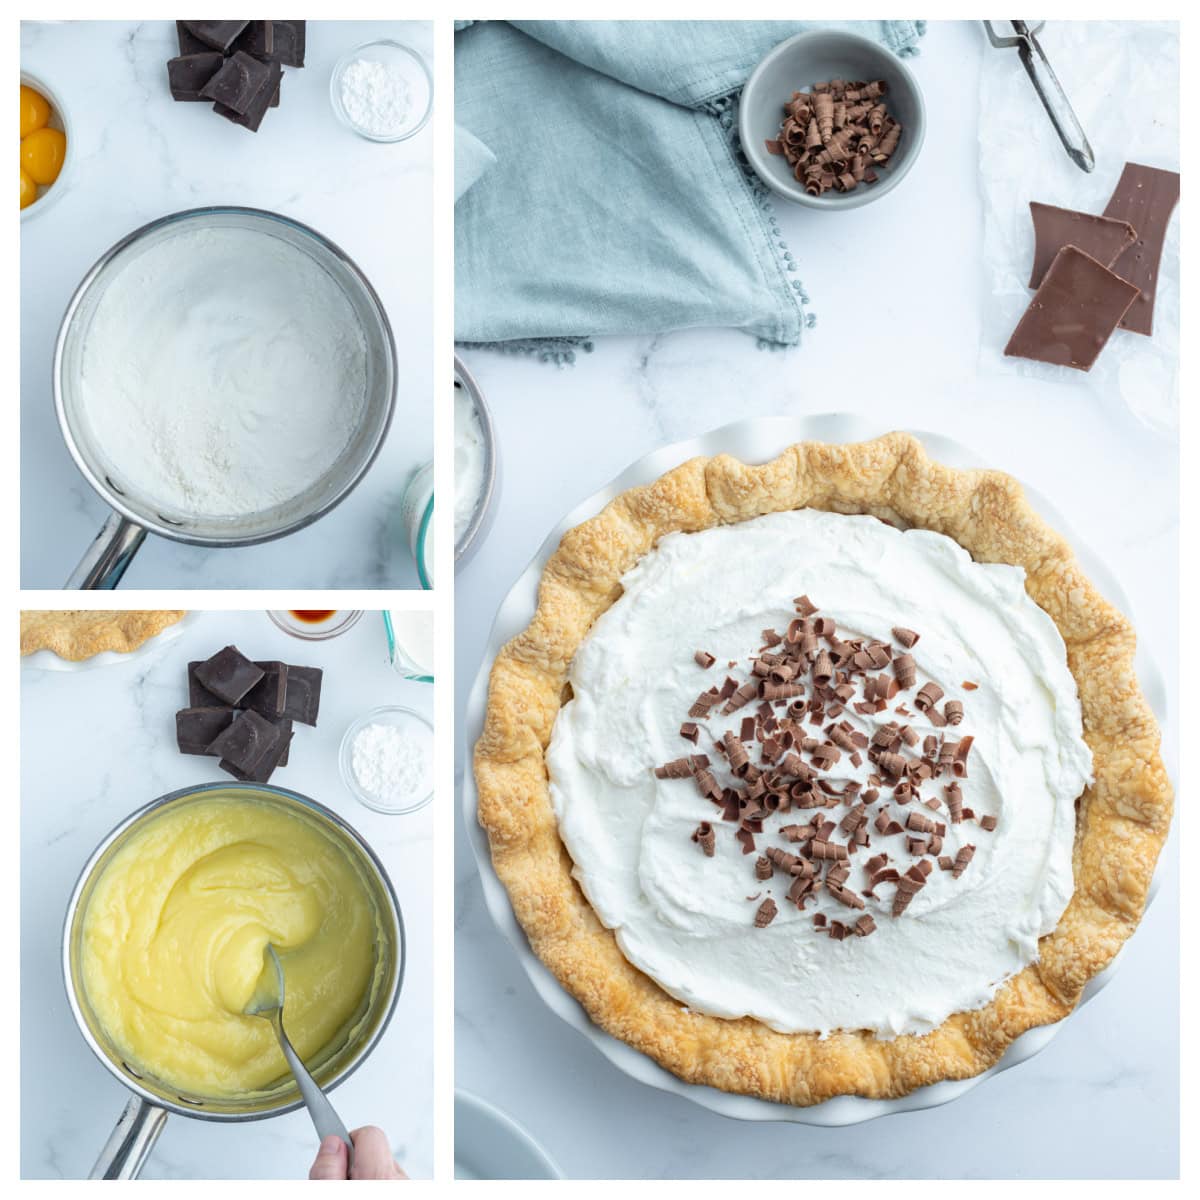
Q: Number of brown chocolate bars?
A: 3